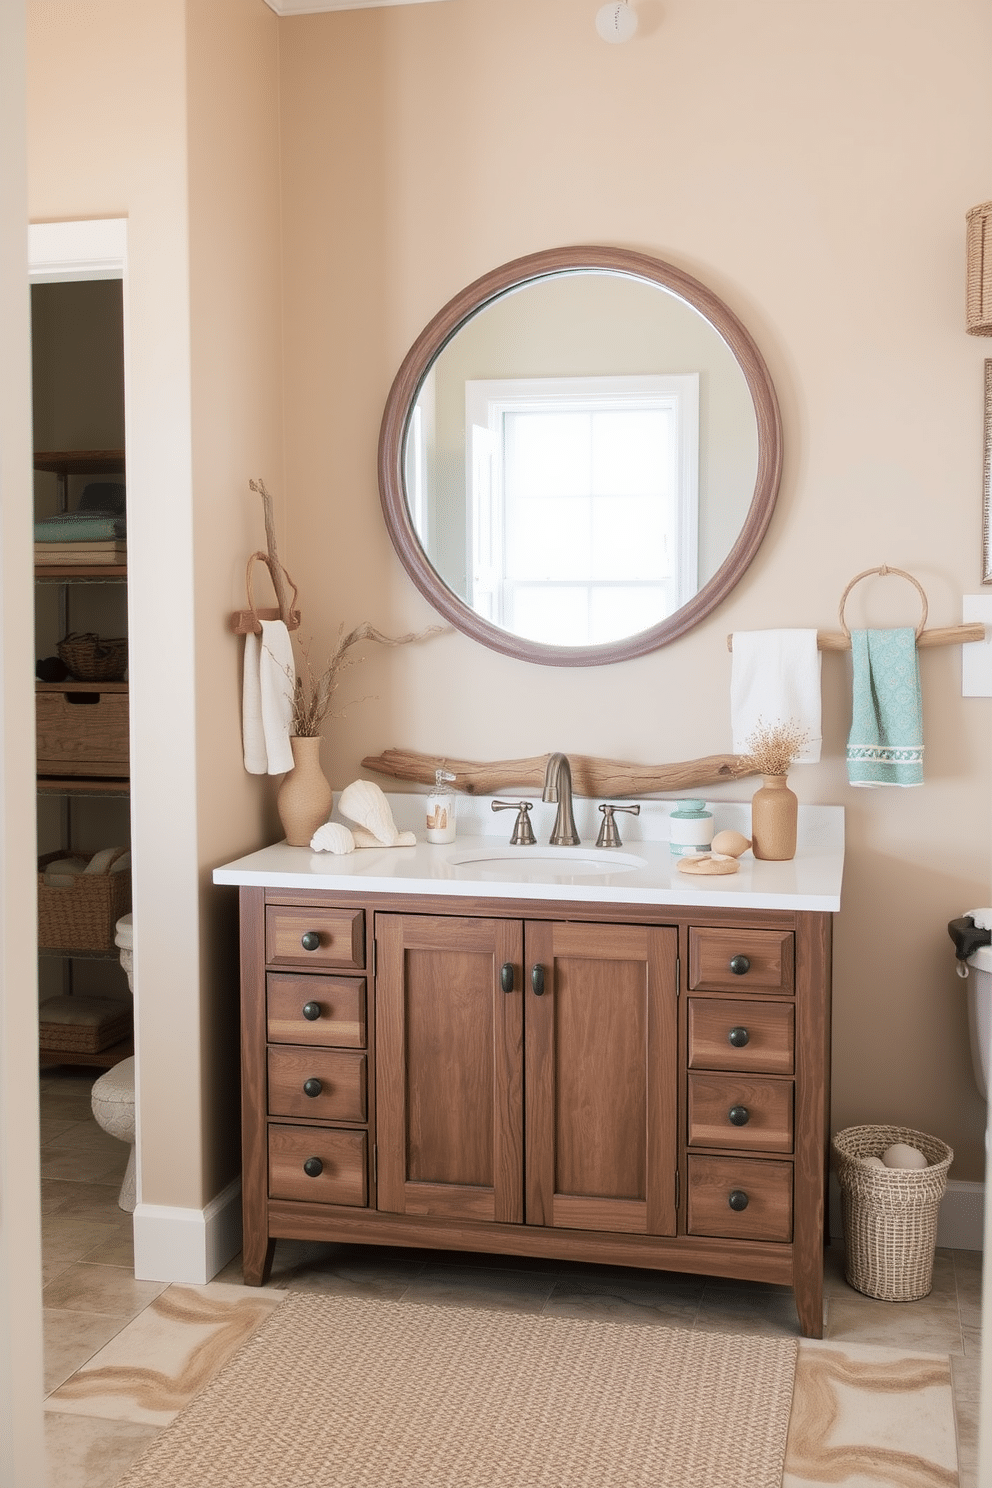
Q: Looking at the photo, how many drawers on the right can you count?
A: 4